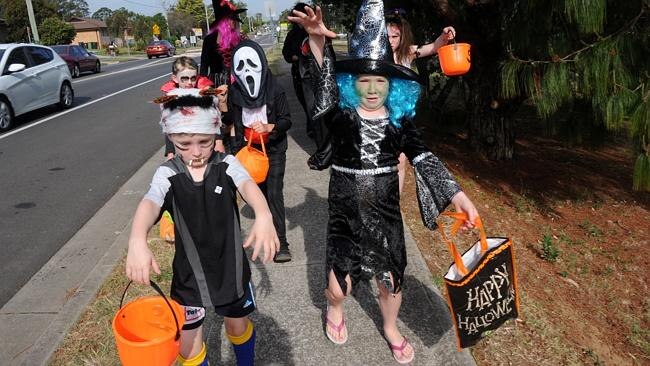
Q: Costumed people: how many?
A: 7